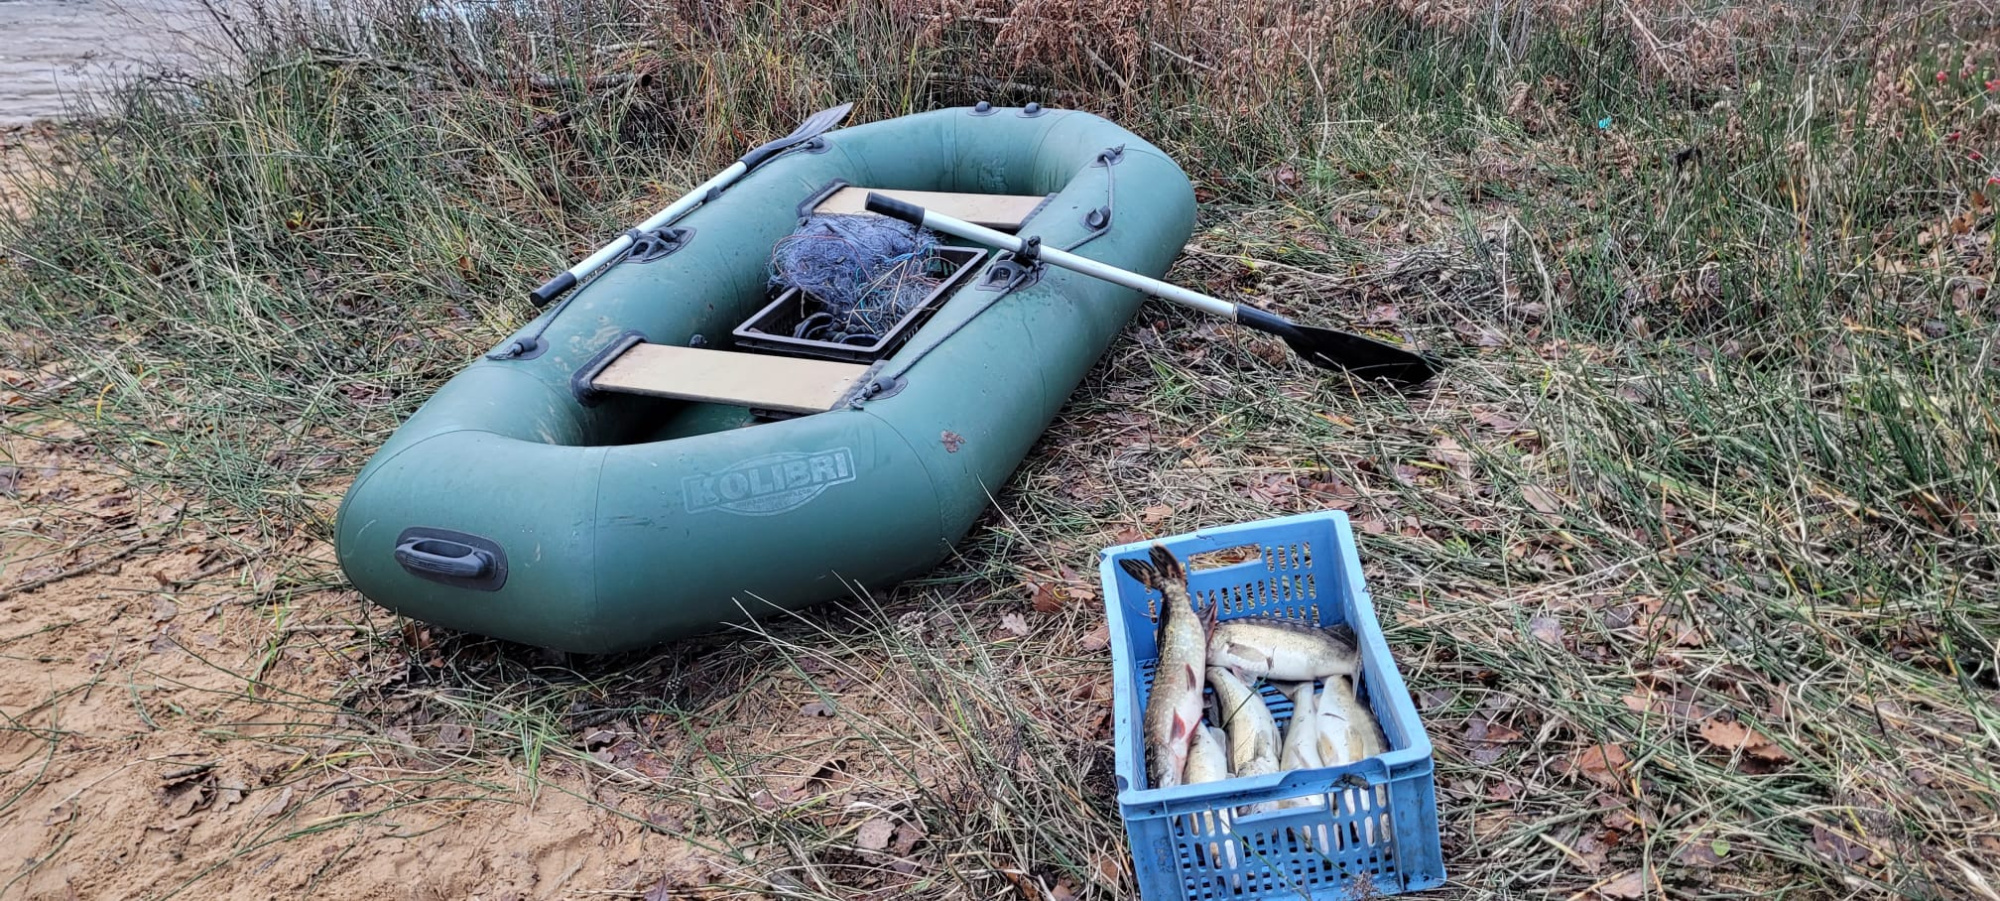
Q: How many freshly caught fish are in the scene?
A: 6